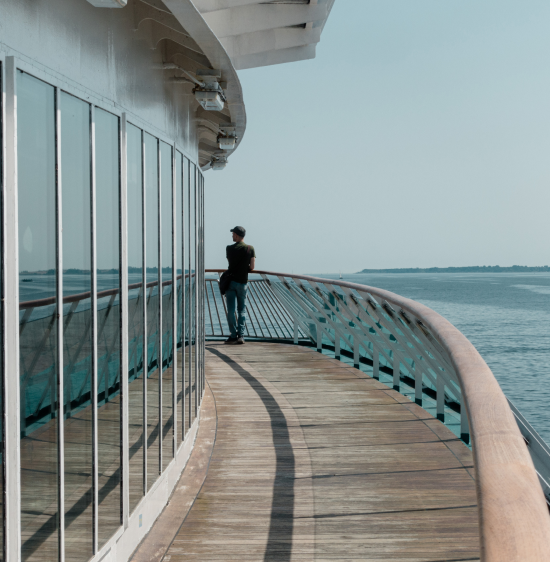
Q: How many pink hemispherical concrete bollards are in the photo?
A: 0